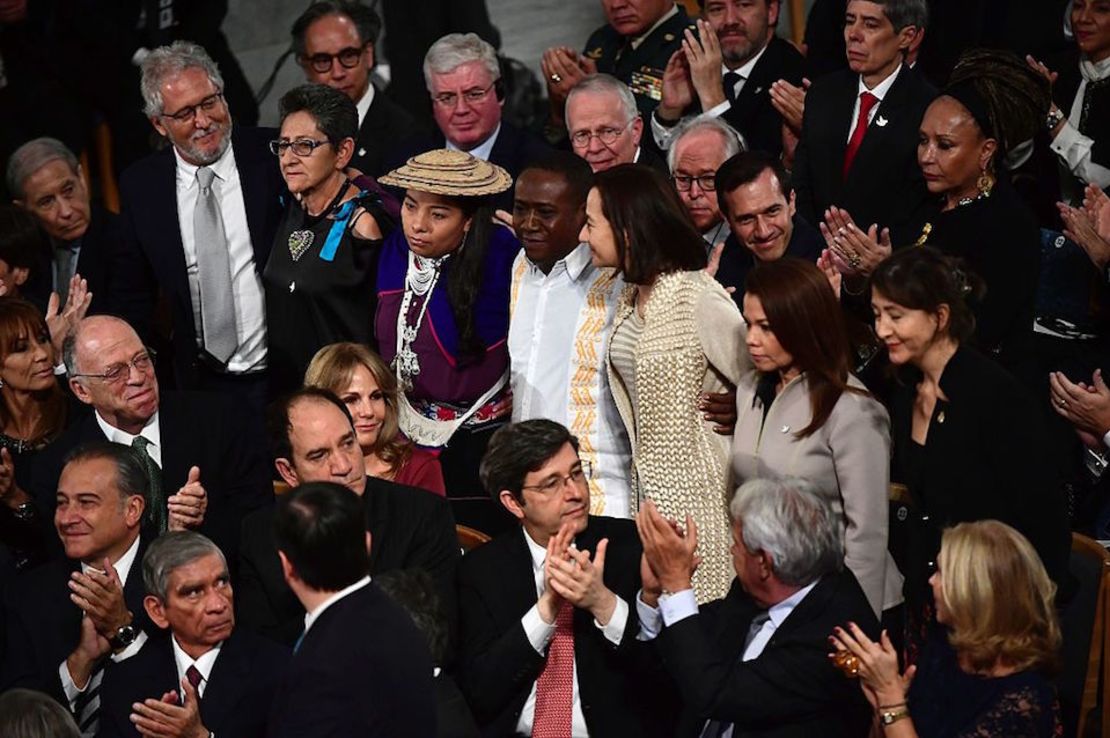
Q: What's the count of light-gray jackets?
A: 1